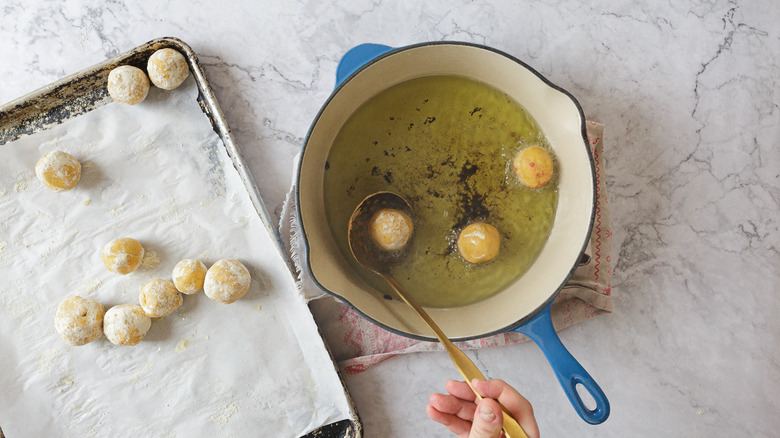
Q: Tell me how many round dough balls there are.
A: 12